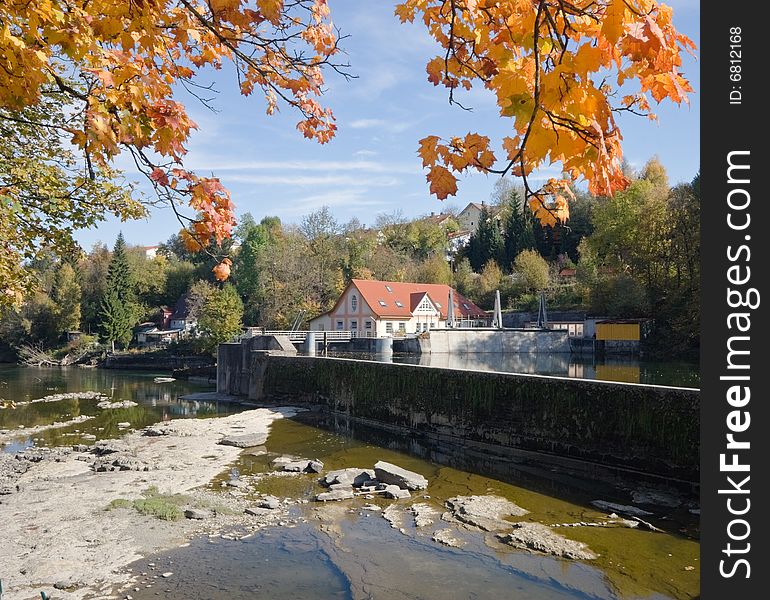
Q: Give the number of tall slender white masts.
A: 3